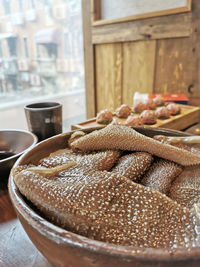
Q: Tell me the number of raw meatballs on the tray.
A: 9